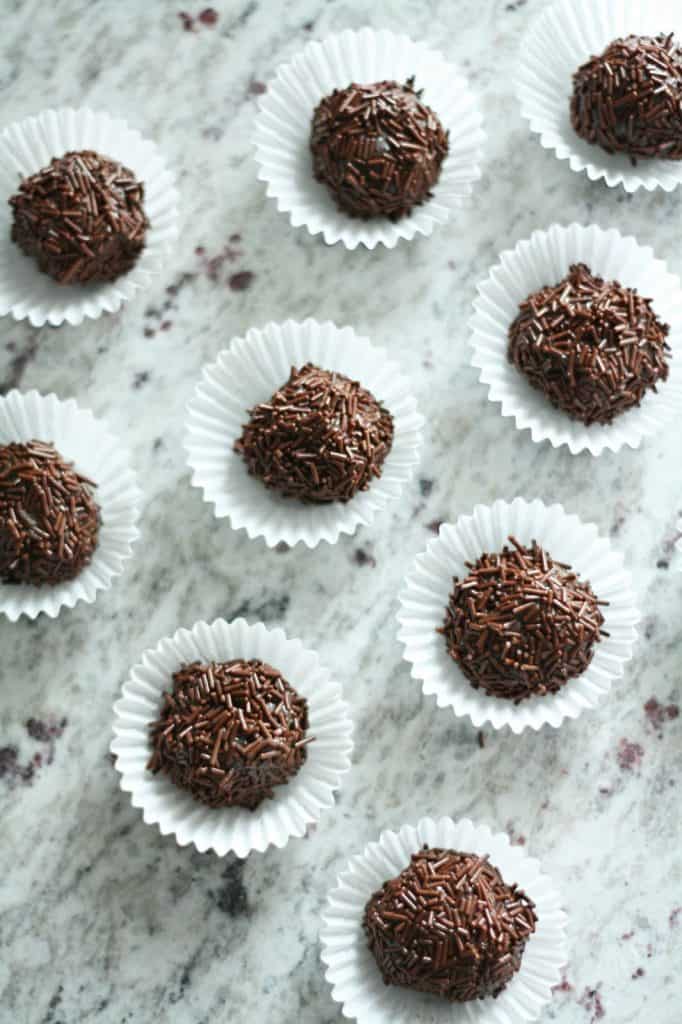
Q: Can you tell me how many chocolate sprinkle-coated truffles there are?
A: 9